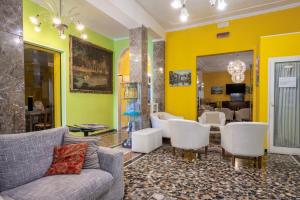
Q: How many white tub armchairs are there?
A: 4